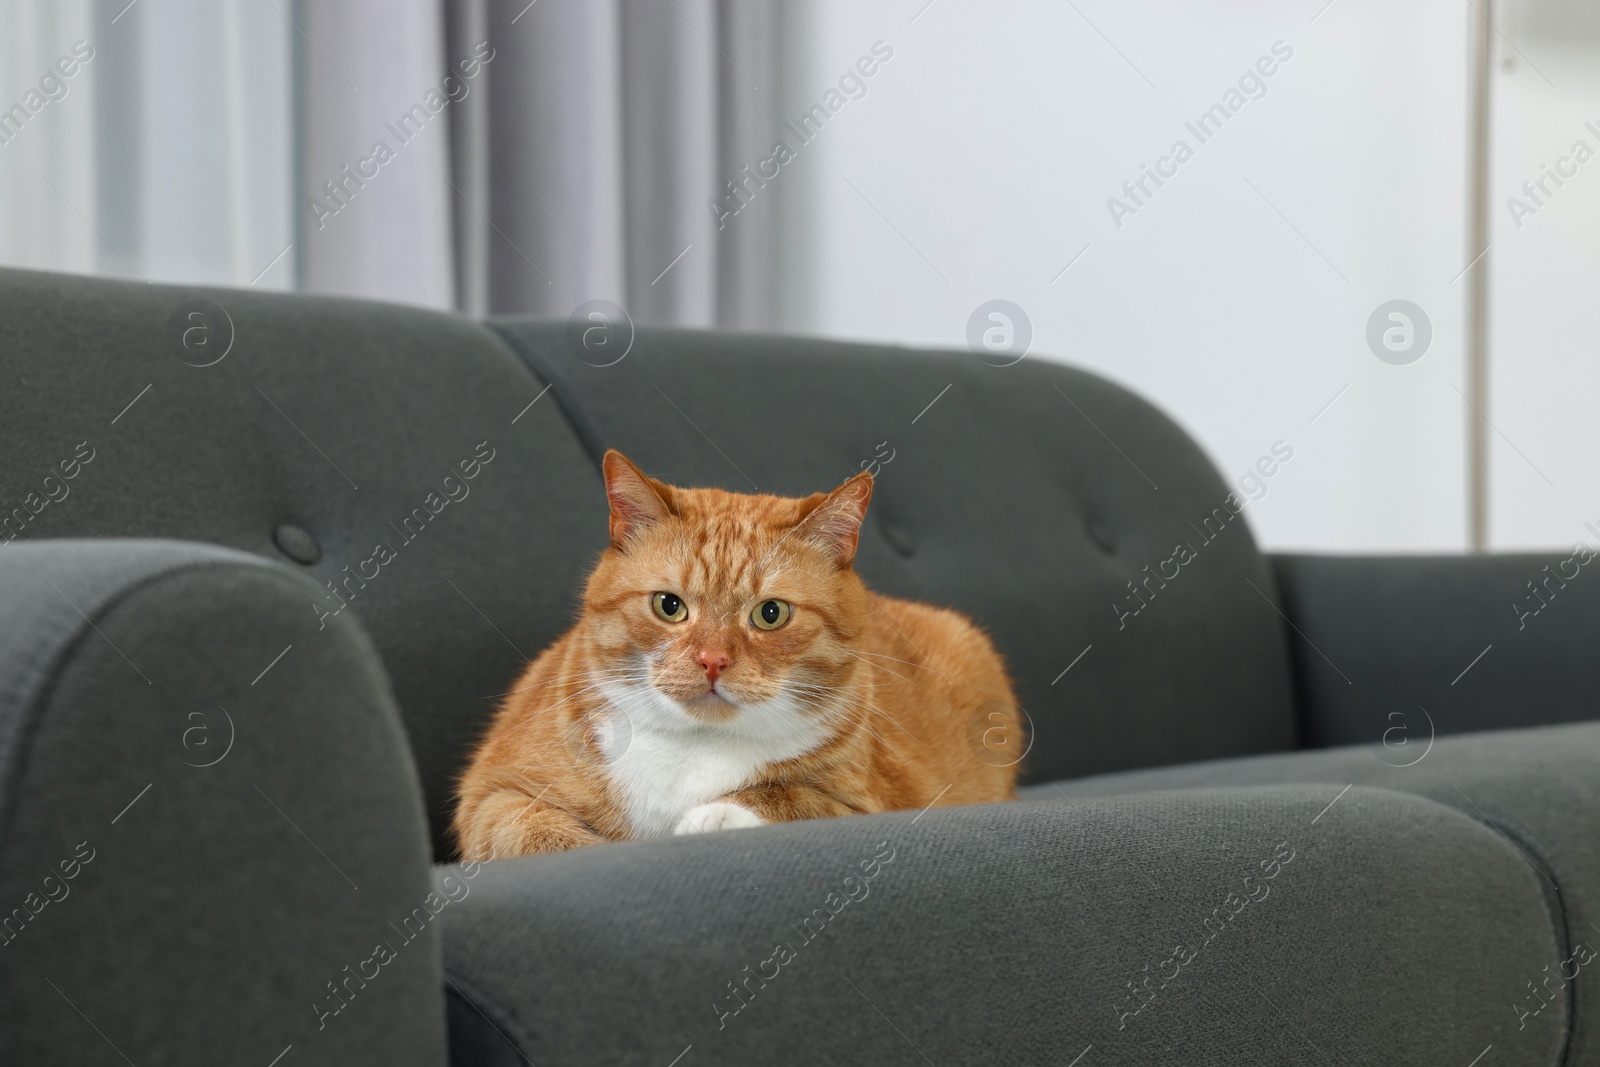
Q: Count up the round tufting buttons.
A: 3